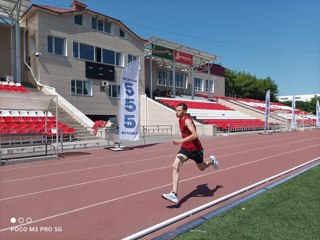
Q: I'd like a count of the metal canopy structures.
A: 2